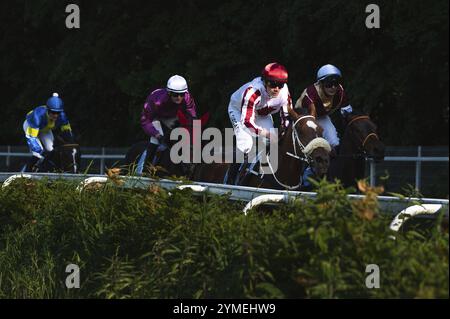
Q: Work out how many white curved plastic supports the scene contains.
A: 5